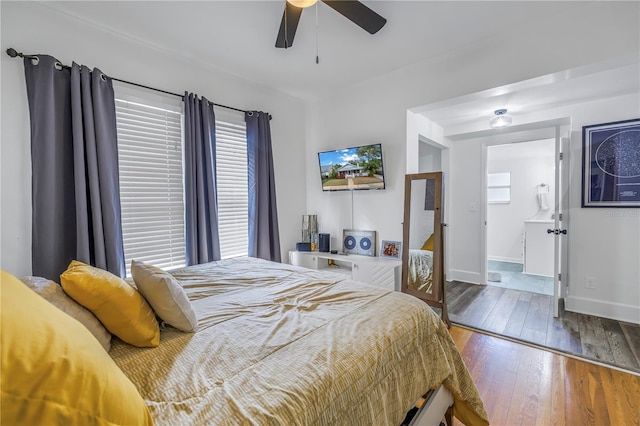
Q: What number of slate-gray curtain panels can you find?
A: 3